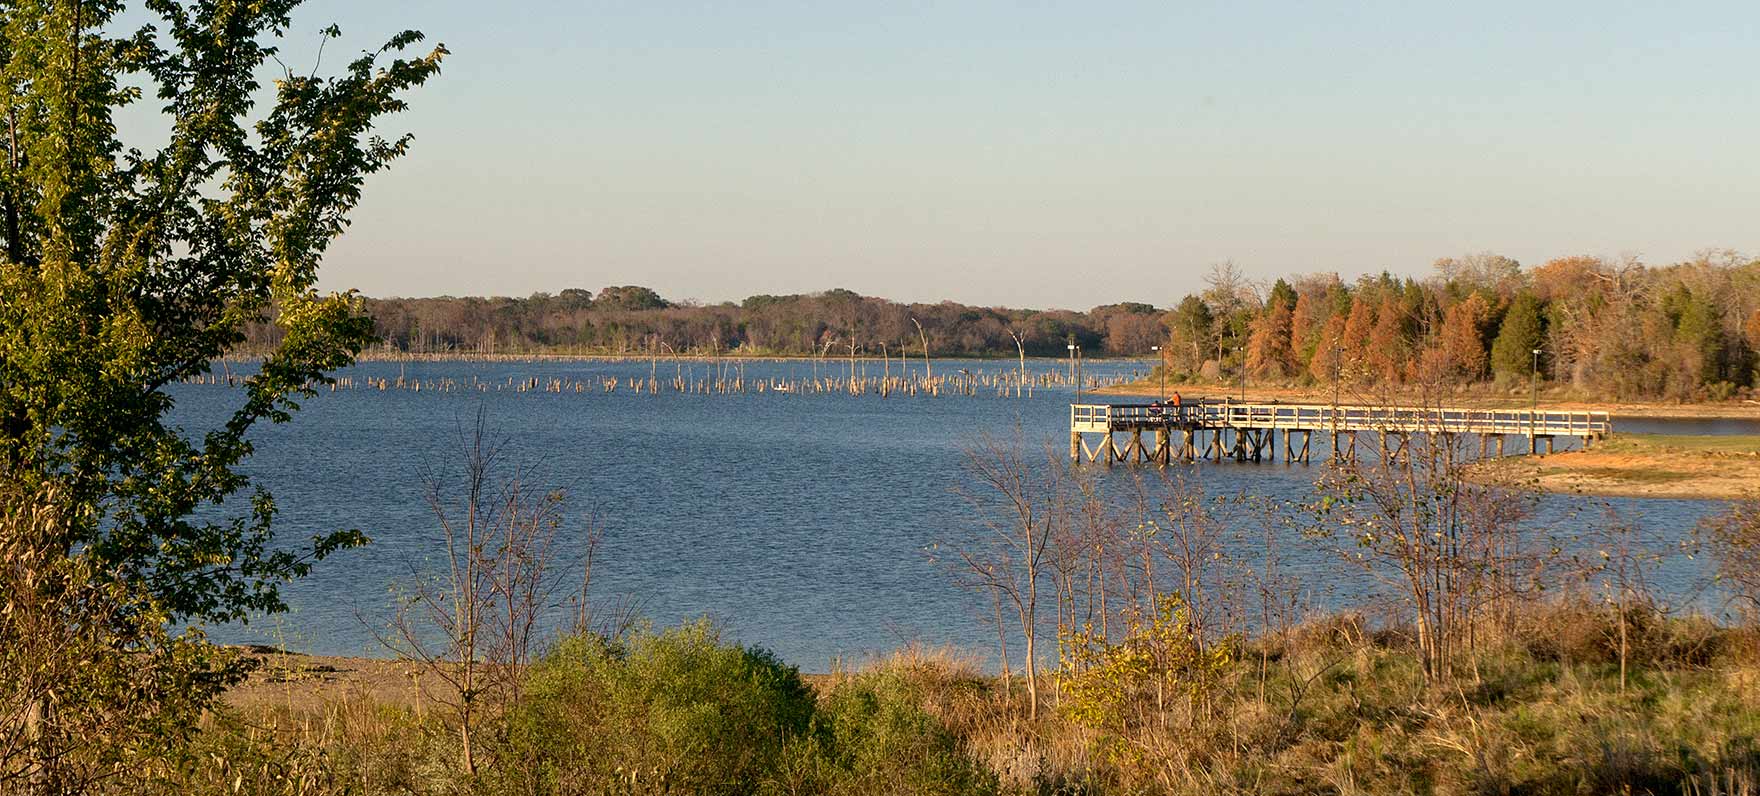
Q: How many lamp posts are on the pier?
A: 5